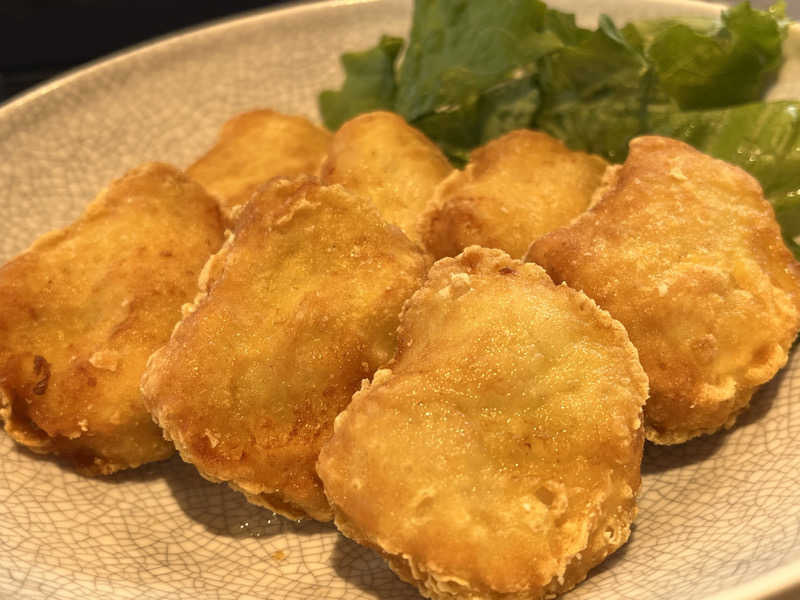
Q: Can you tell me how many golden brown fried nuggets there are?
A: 7